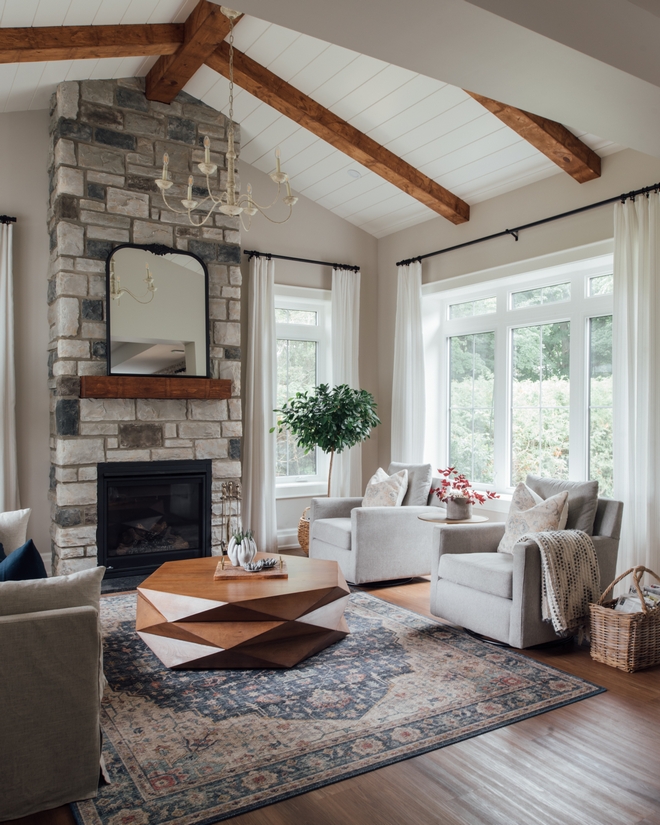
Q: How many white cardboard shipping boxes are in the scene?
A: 0